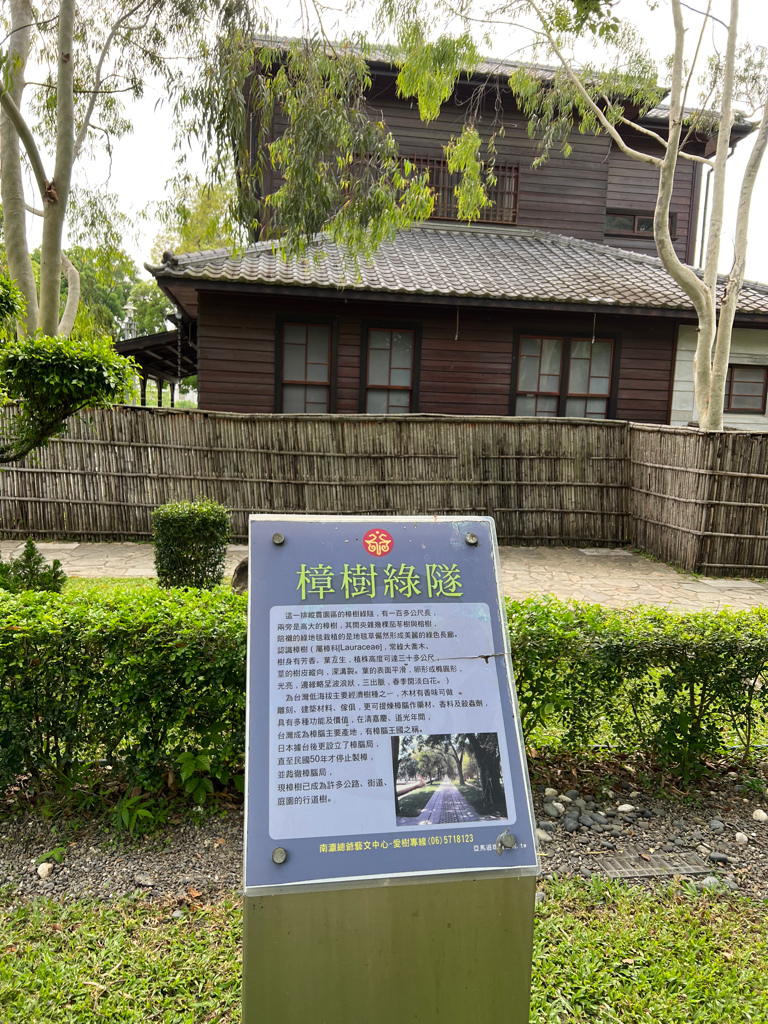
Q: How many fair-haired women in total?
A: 0